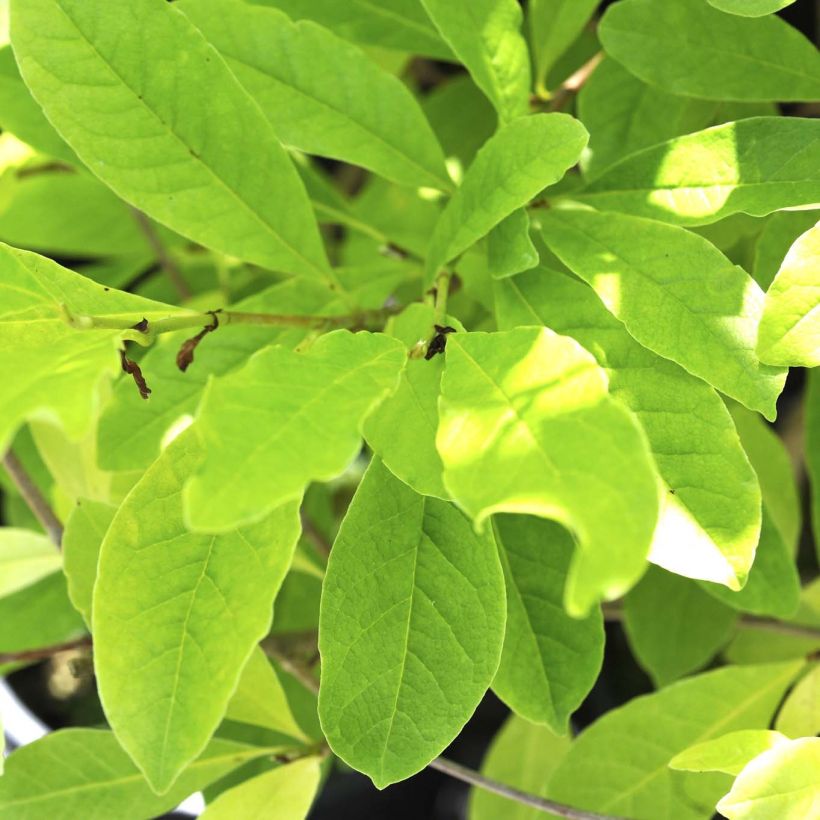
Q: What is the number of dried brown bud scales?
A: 3